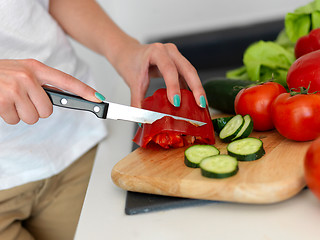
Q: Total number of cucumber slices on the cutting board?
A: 5